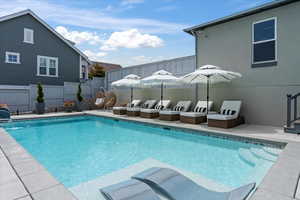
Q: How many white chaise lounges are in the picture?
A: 6